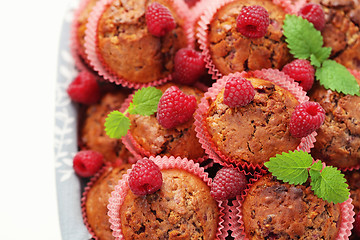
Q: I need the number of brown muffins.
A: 11